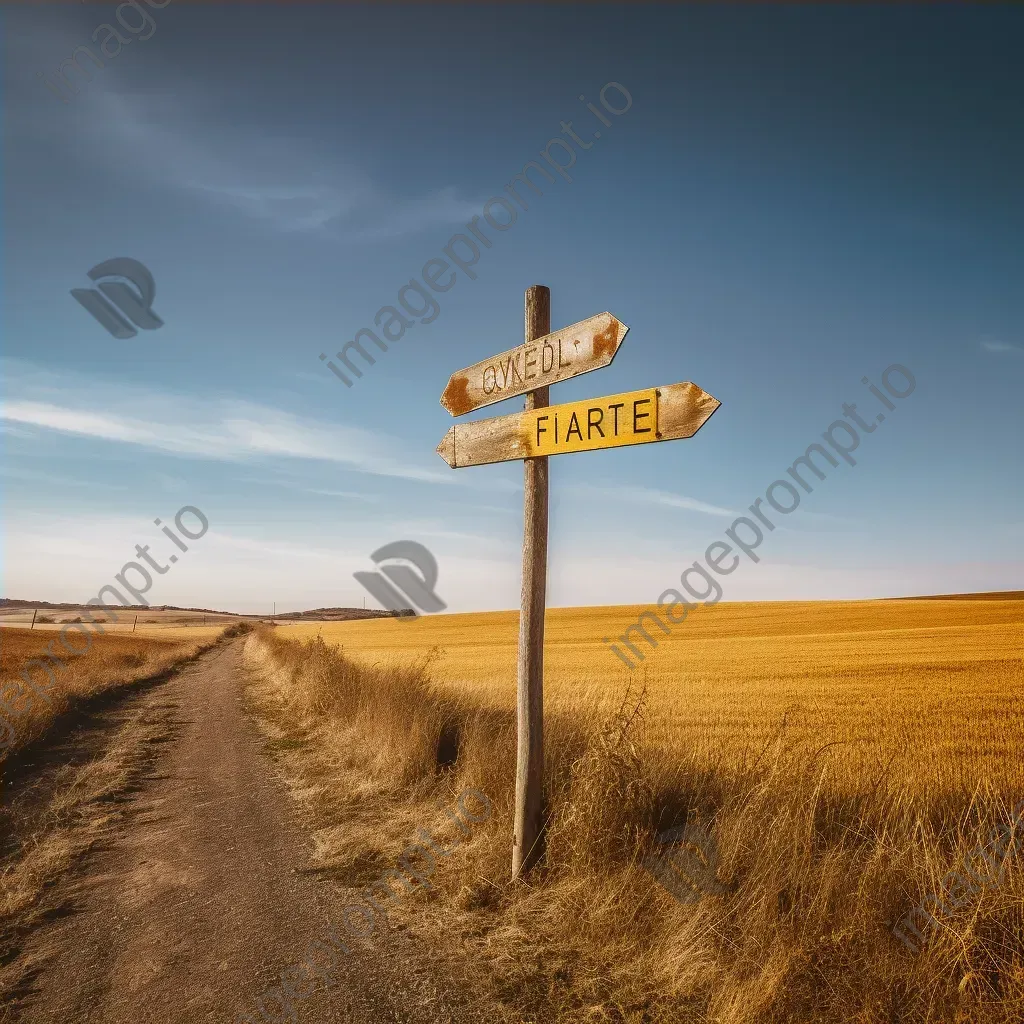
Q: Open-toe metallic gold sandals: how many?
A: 0